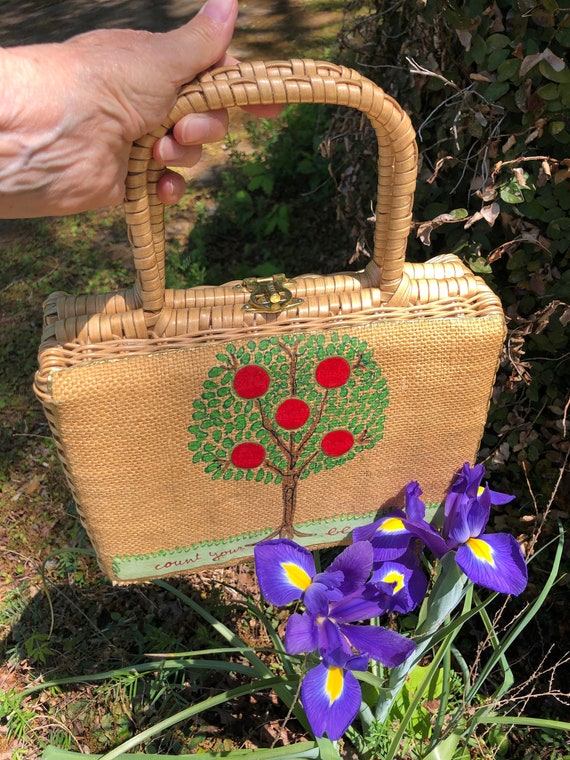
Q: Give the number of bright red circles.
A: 5